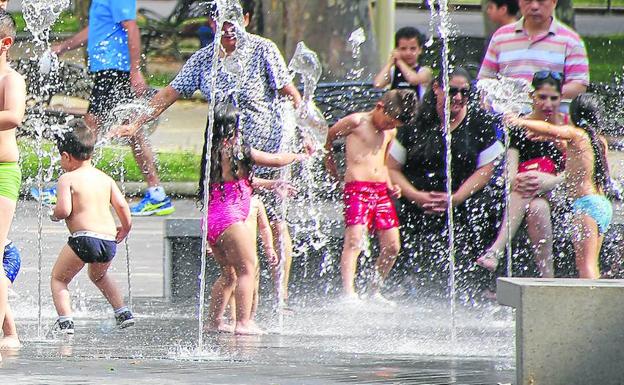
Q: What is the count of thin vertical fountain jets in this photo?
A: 6